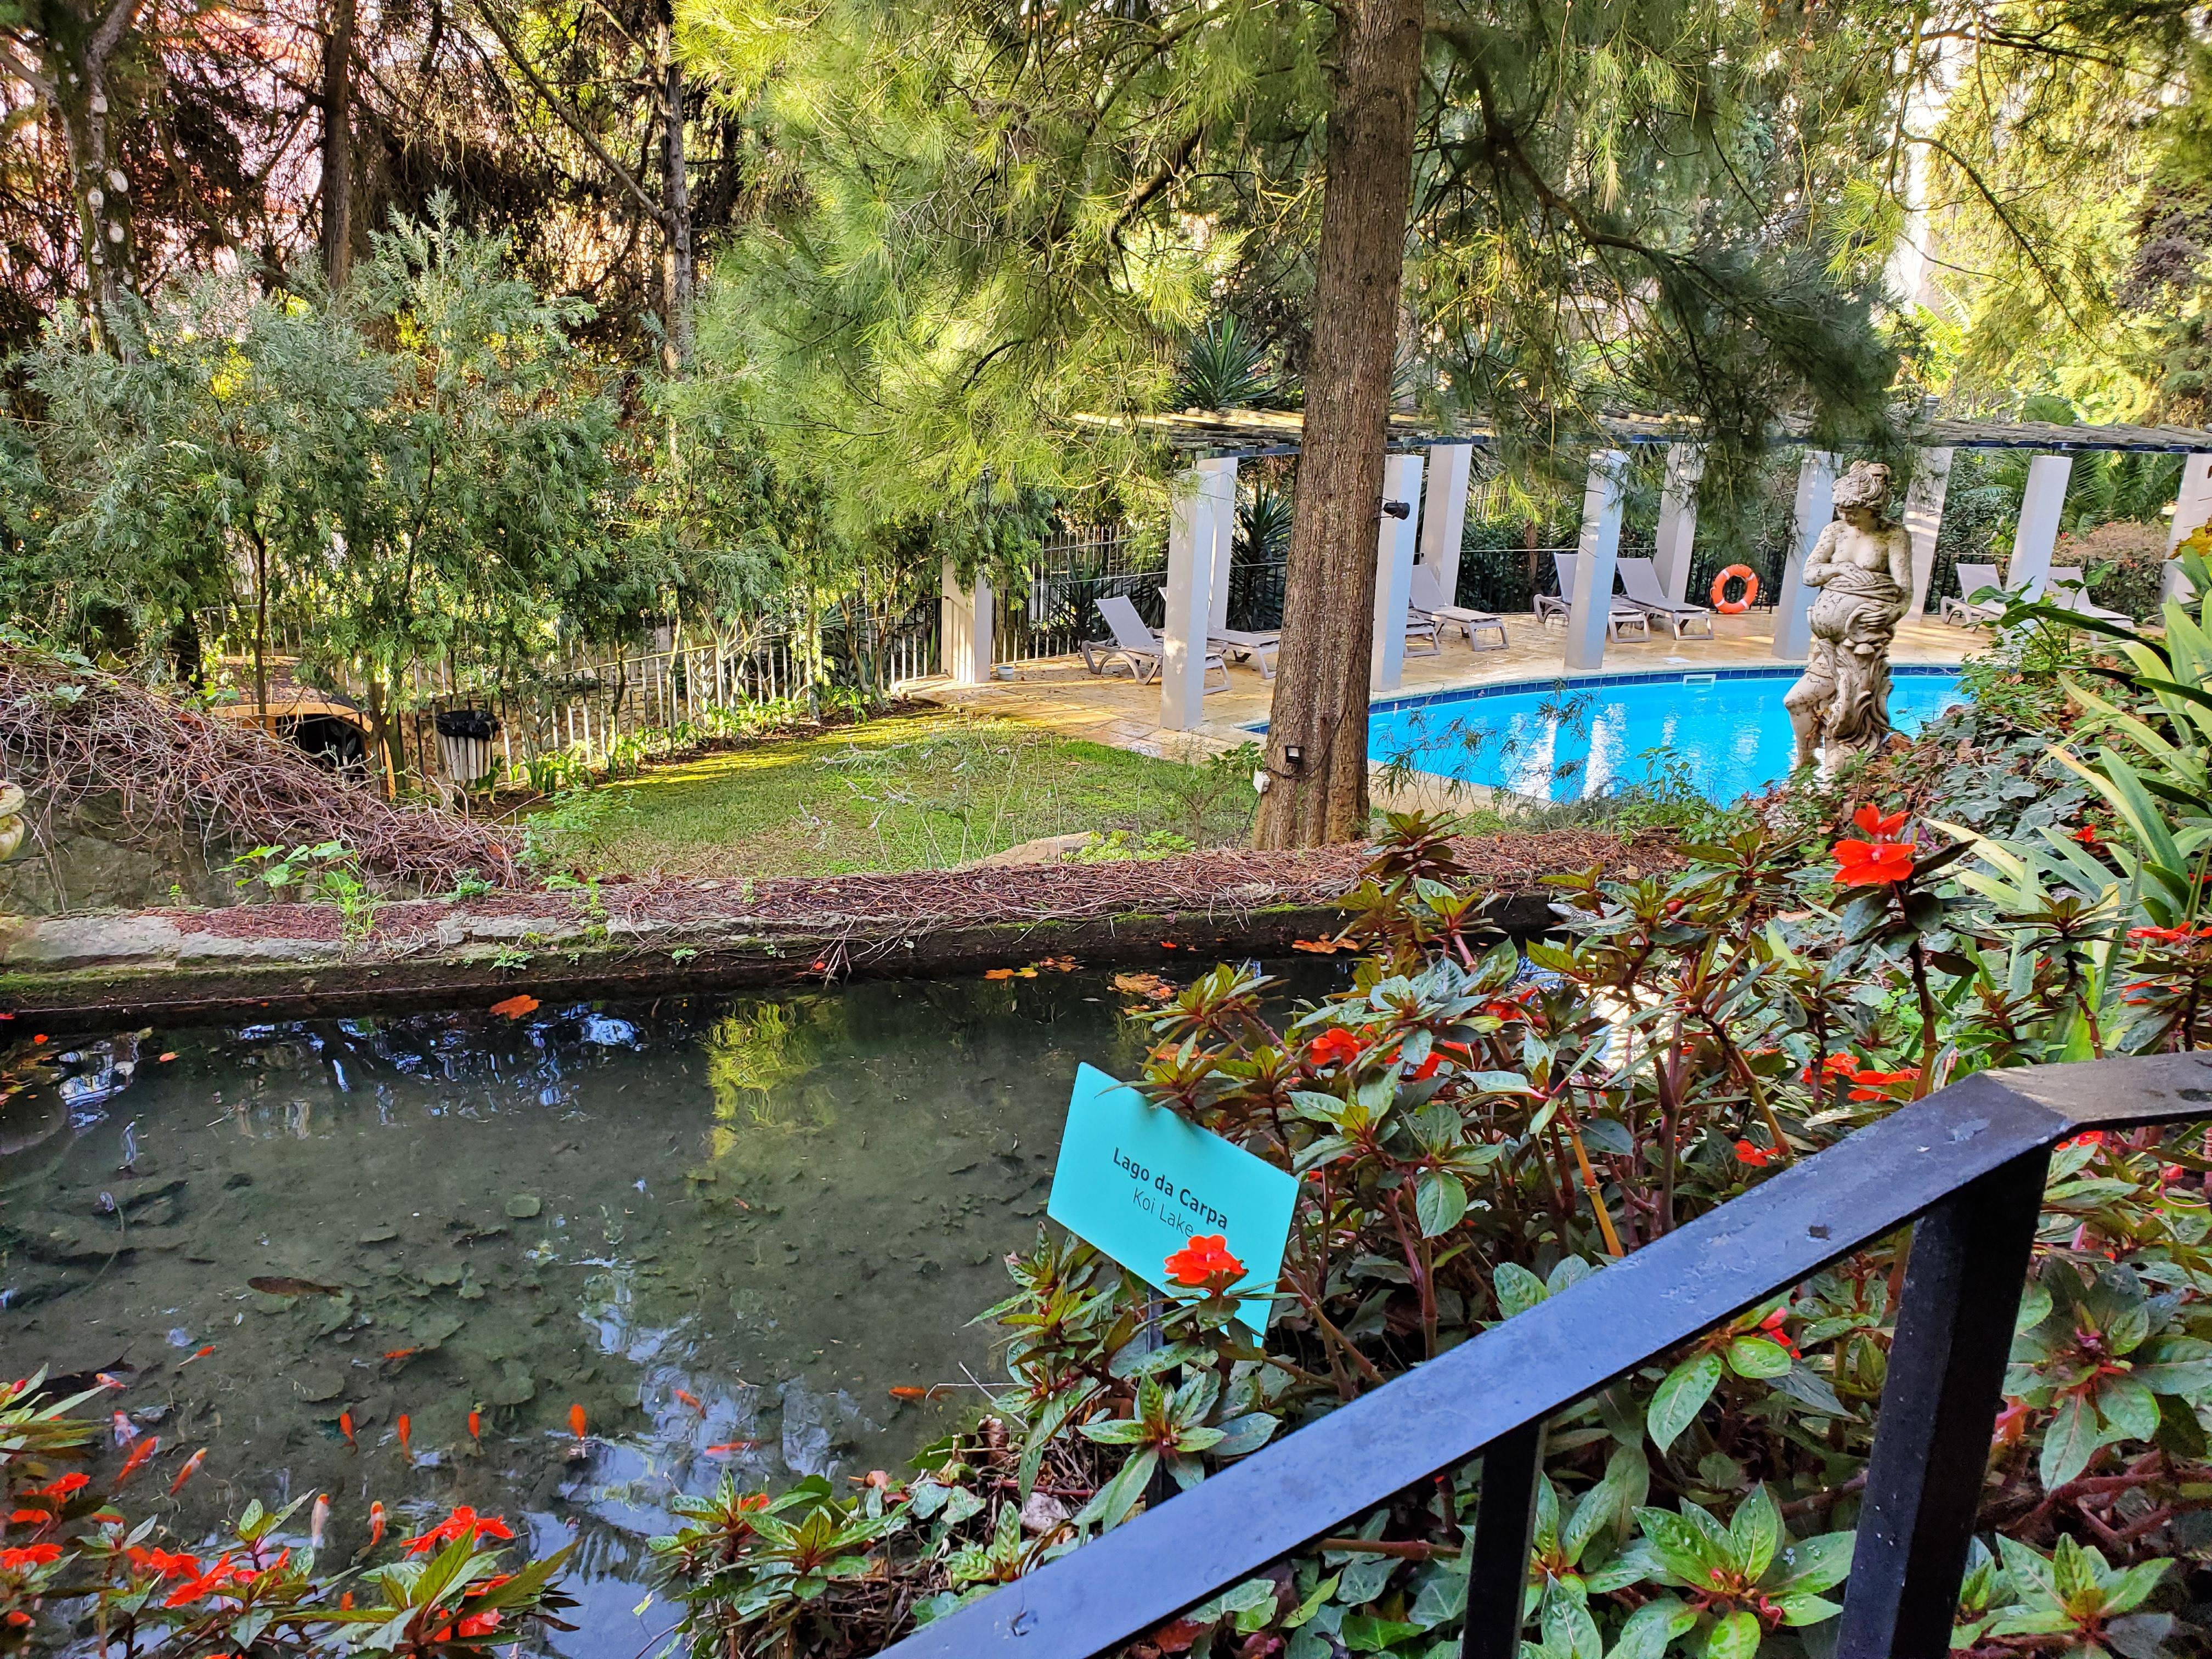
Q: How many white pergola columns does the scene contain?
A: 11